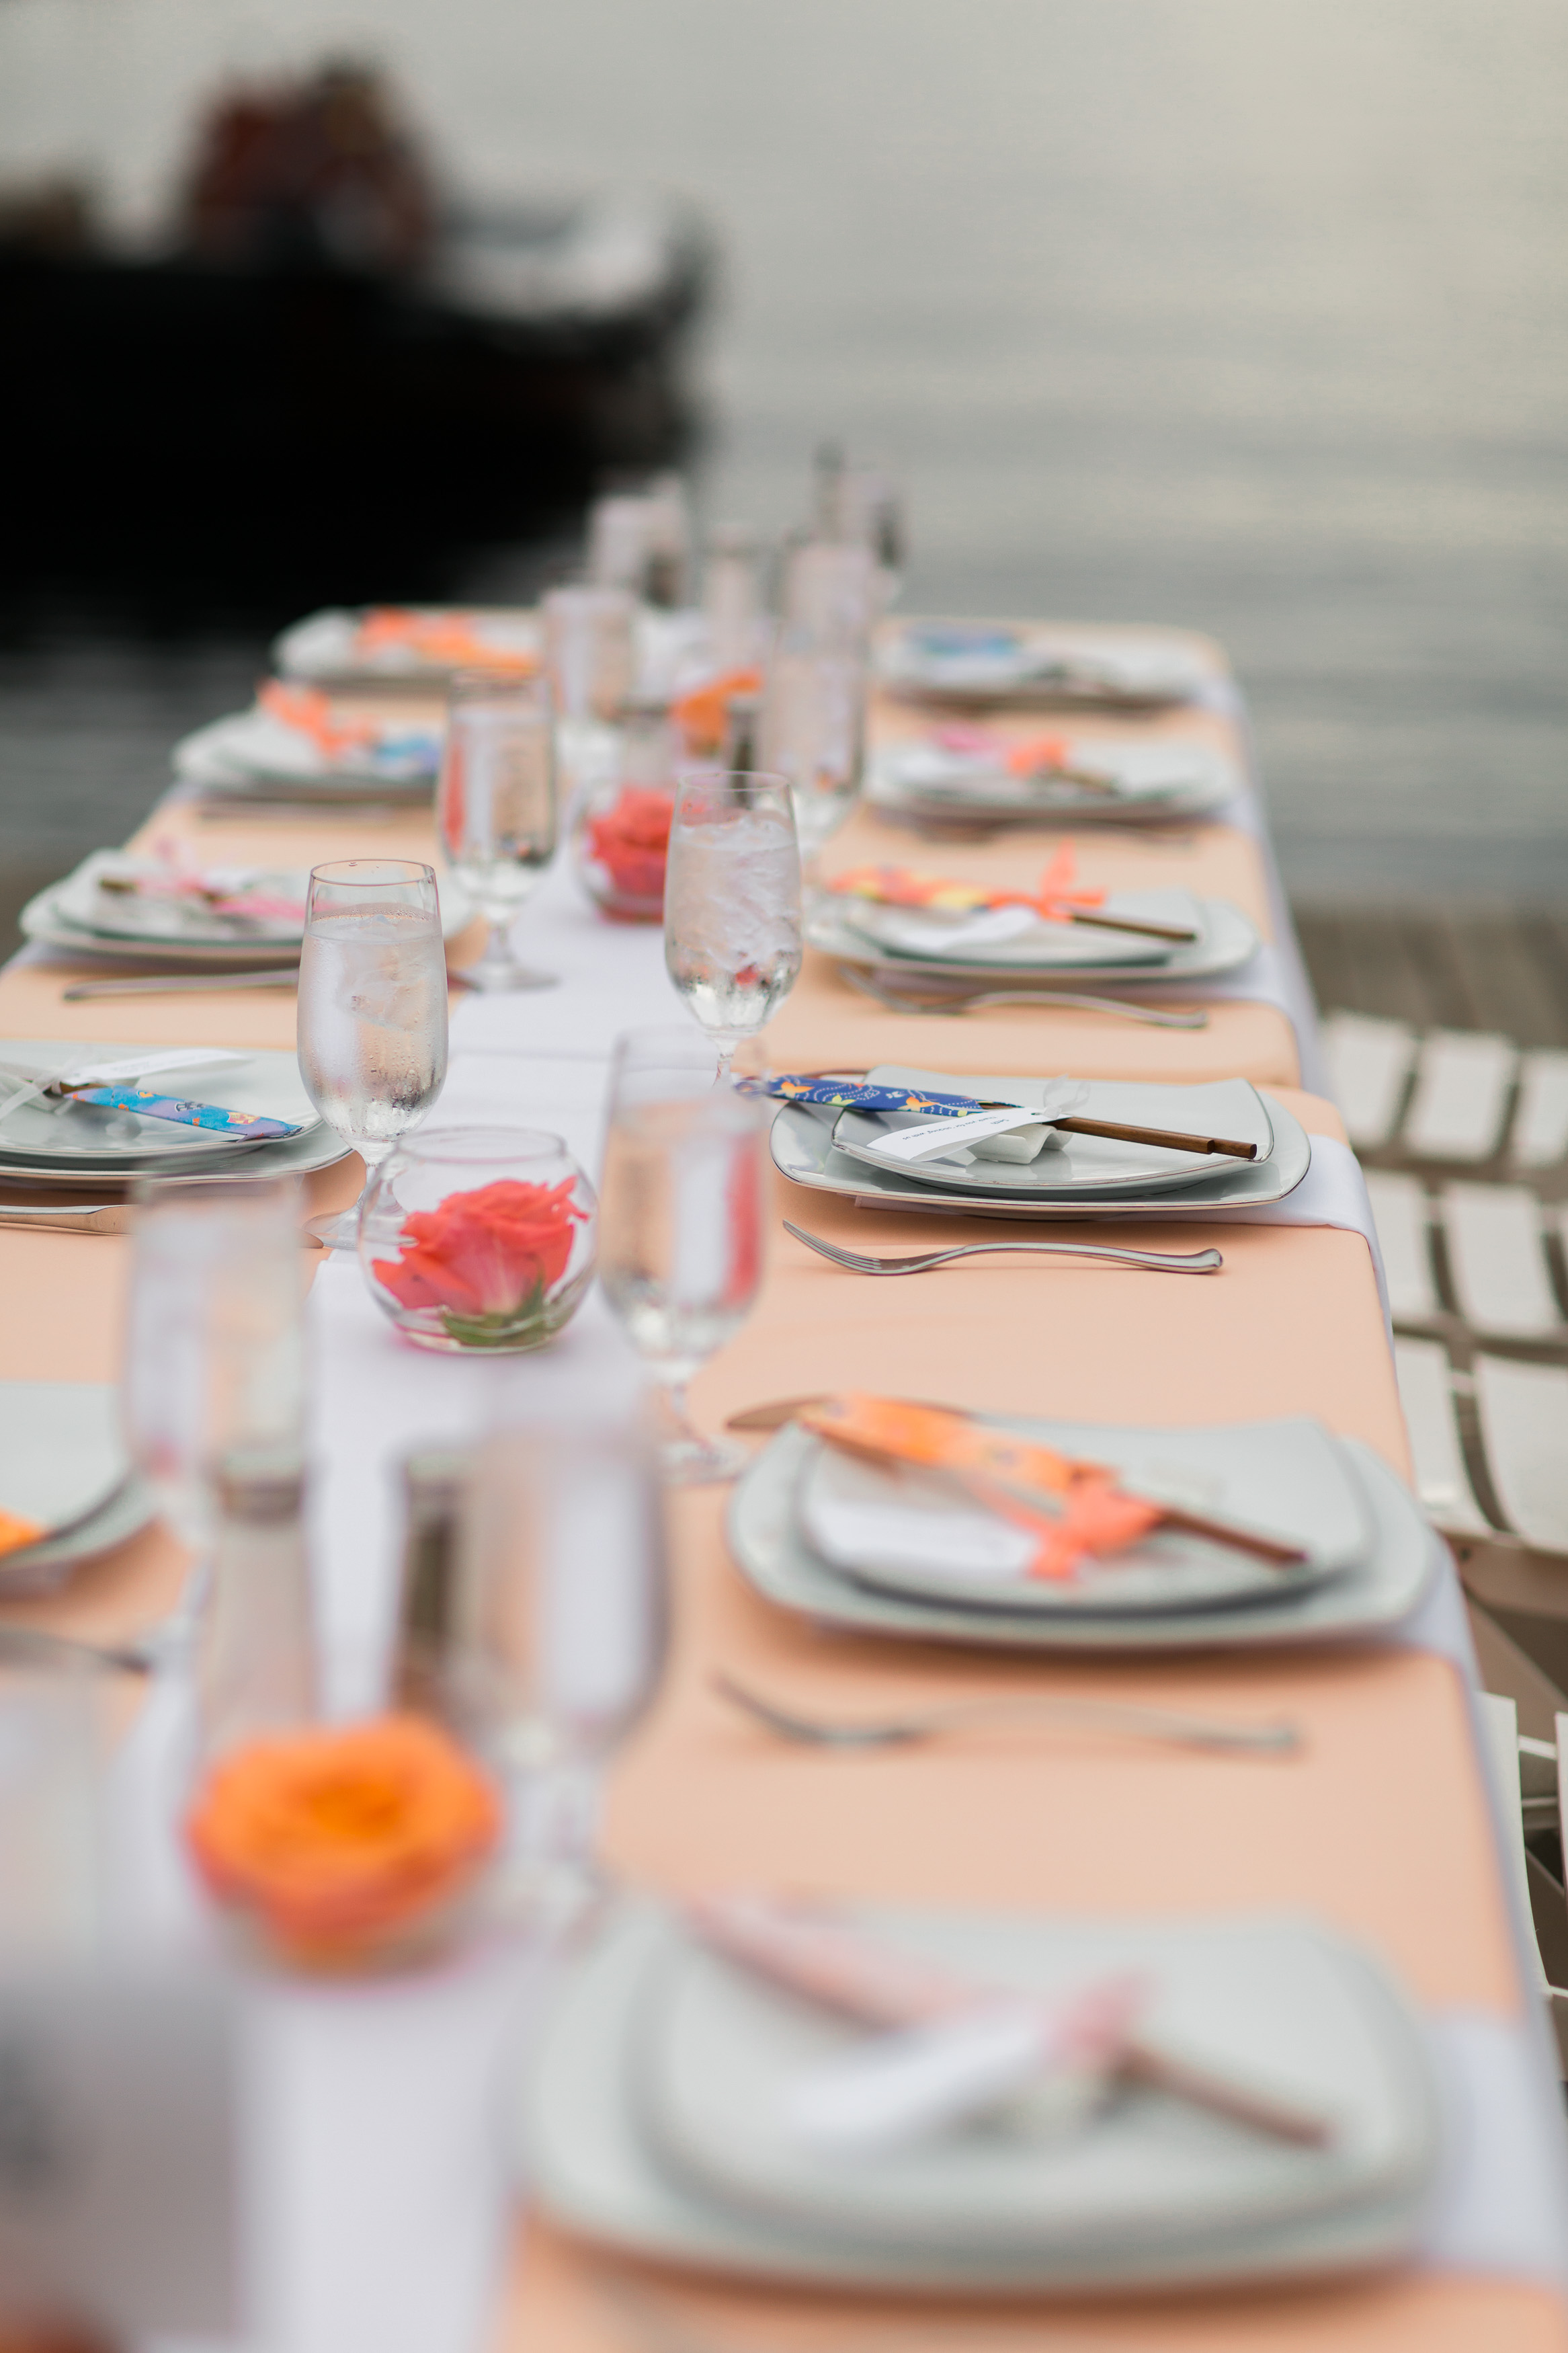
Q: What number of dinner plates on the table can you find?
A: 11